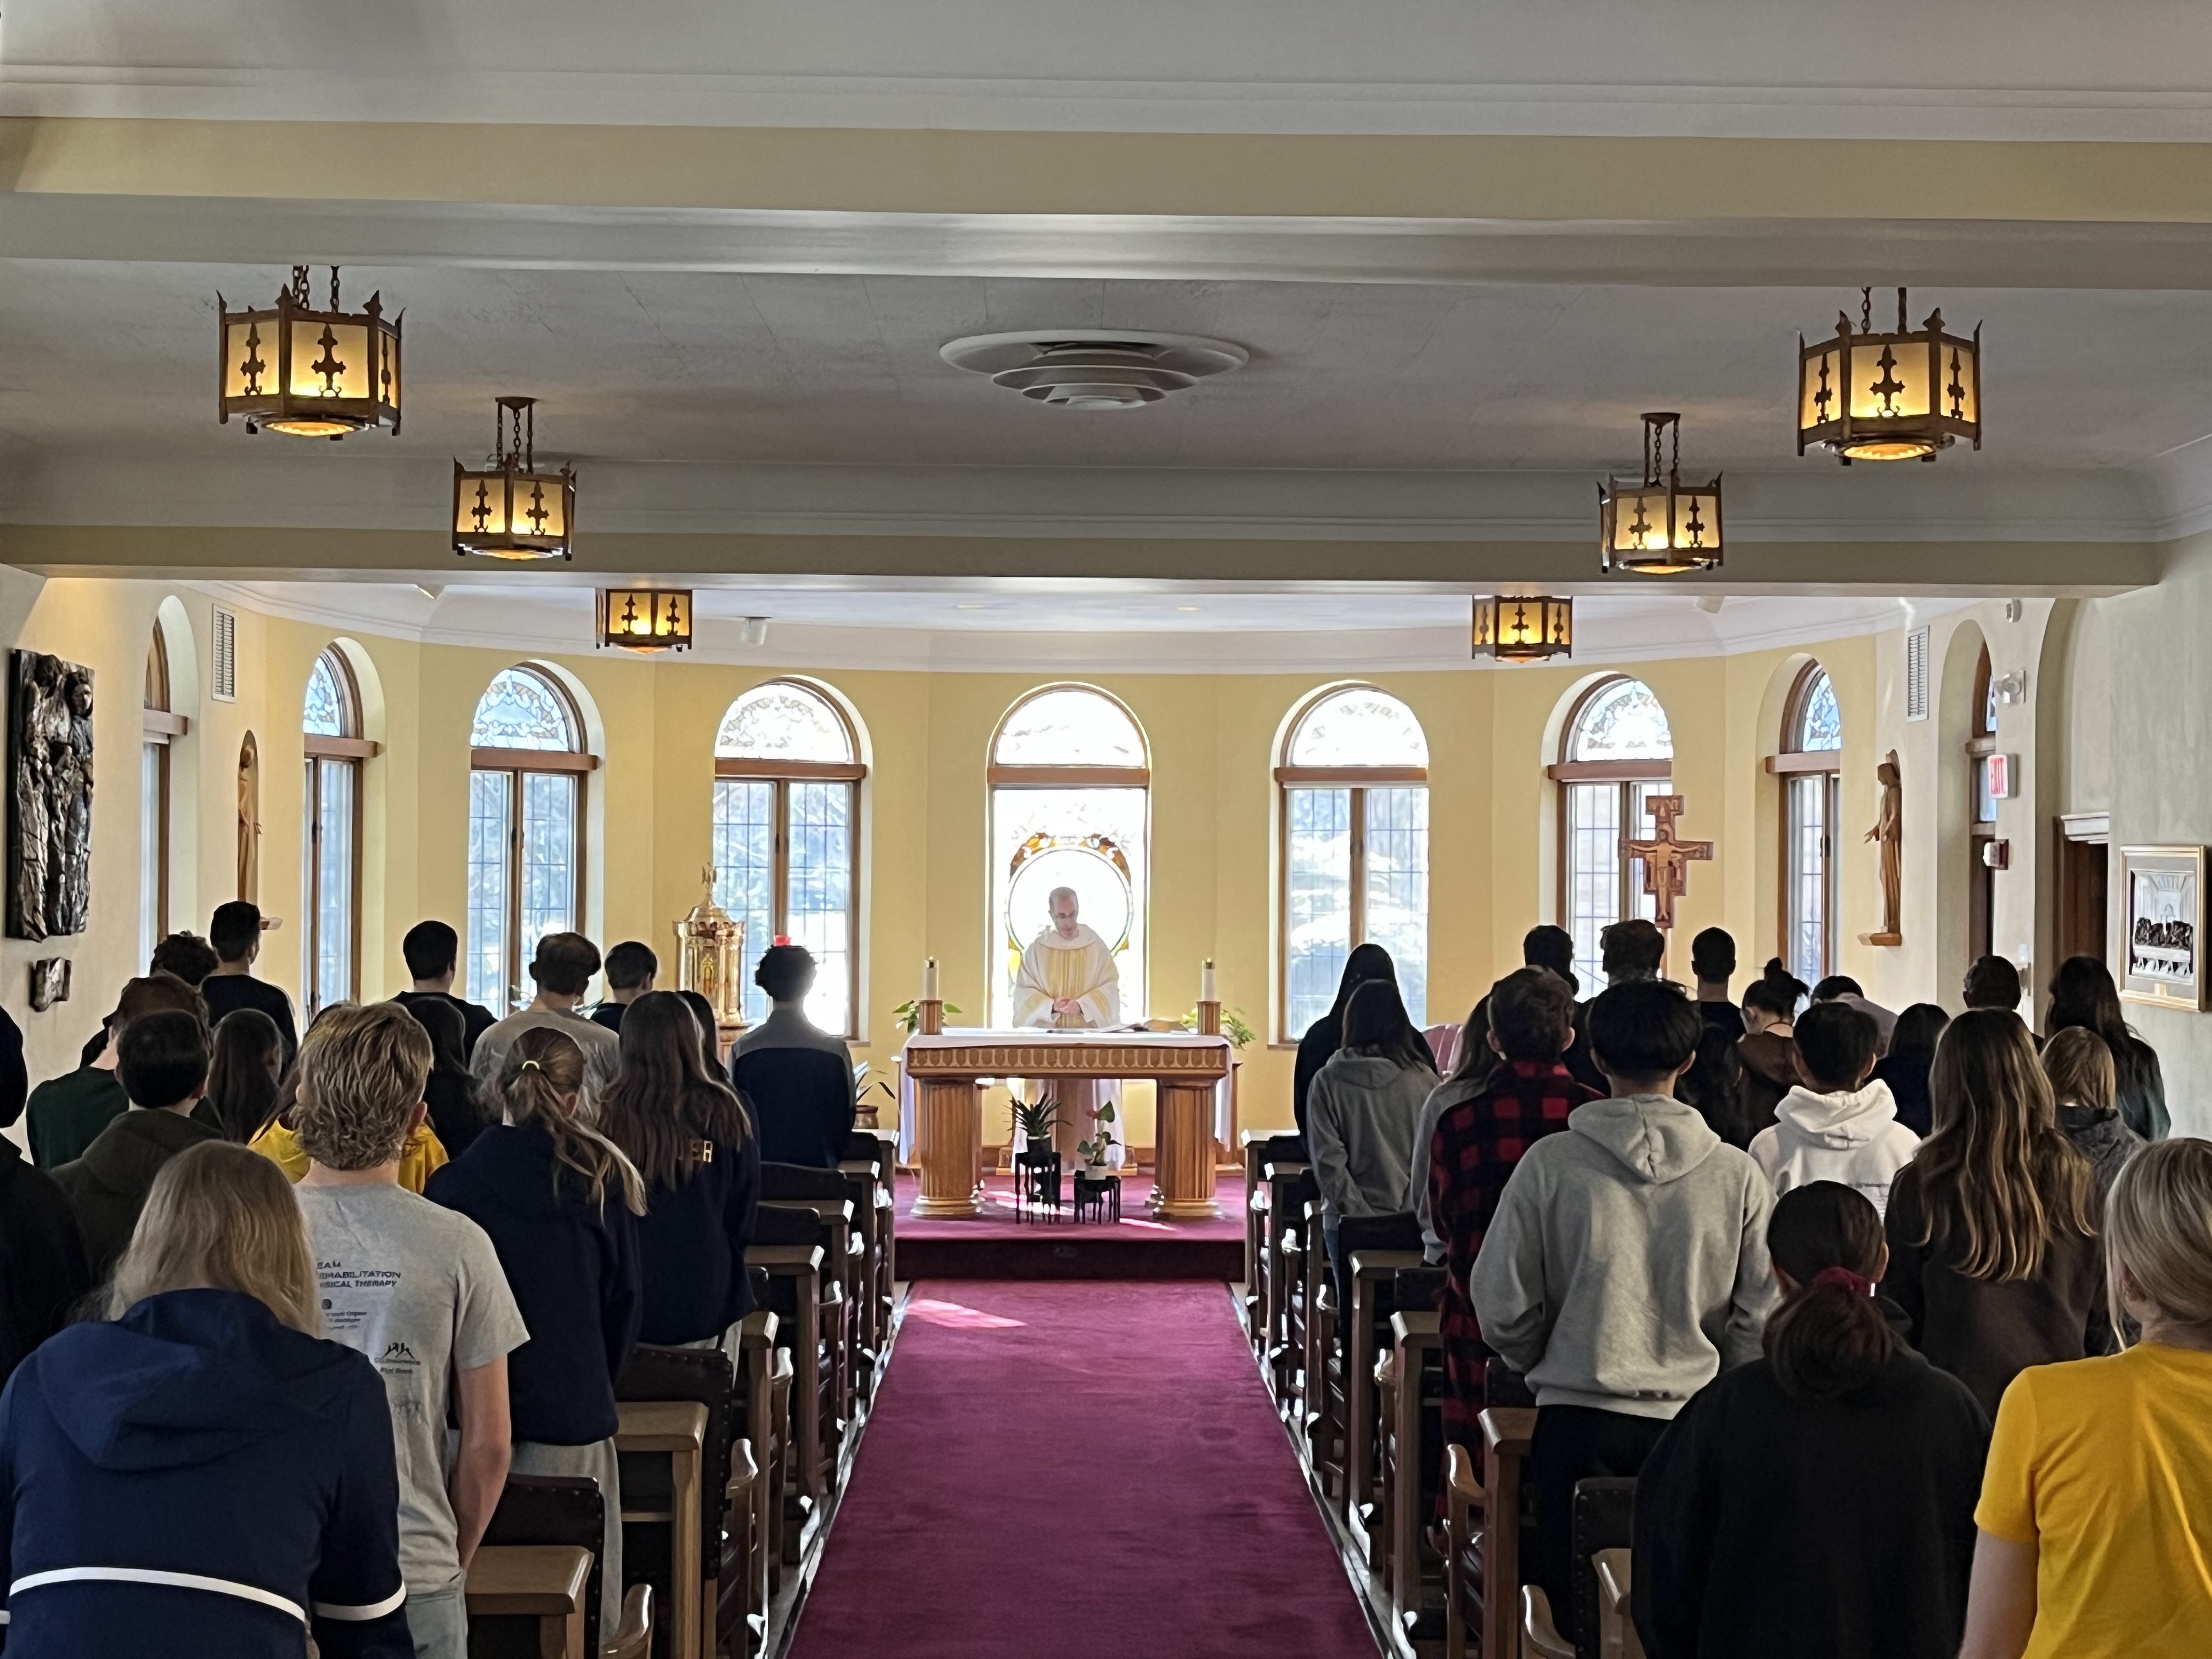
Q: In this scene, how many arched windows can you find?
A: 9